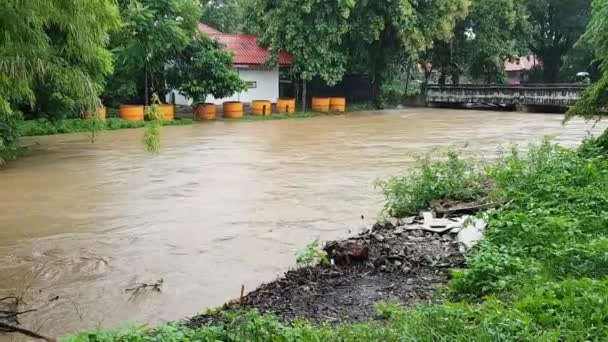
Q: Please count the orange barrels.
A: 9